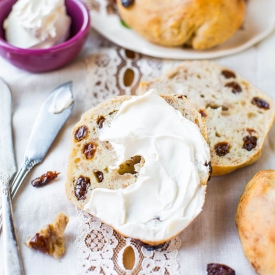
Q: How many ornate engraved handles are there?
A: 2